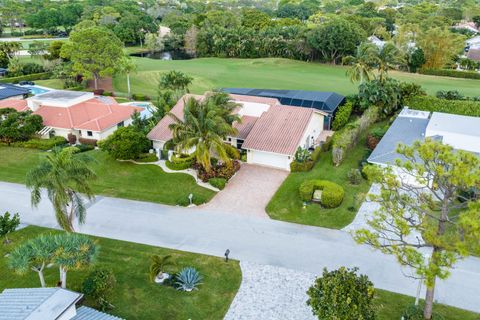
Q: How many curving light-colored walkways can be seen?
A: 1